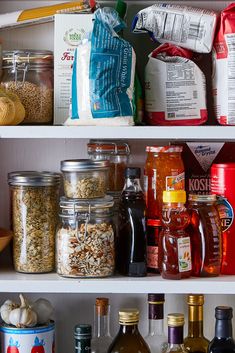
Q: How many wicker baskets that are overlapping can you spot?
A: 0